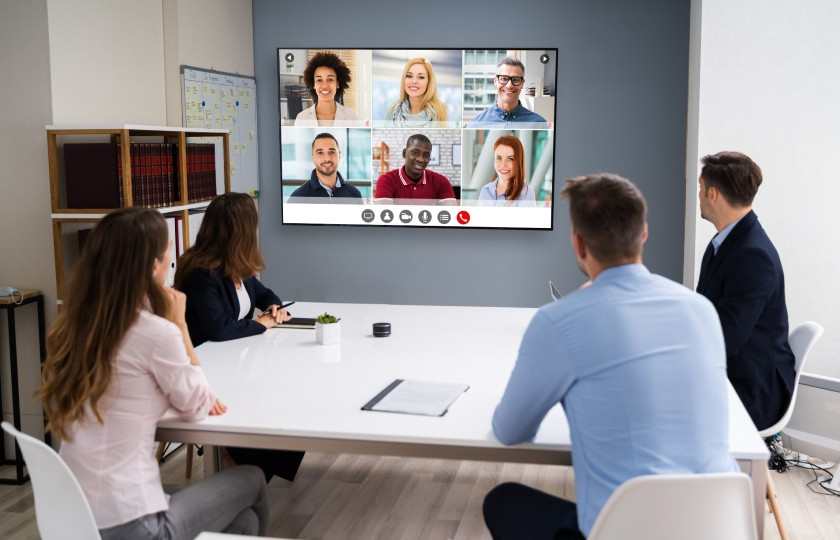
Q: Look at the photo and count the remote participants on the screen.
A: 6